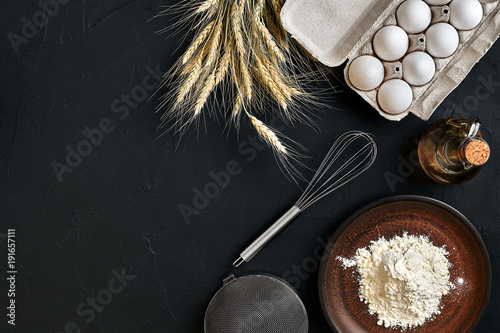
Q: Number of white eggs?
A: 8